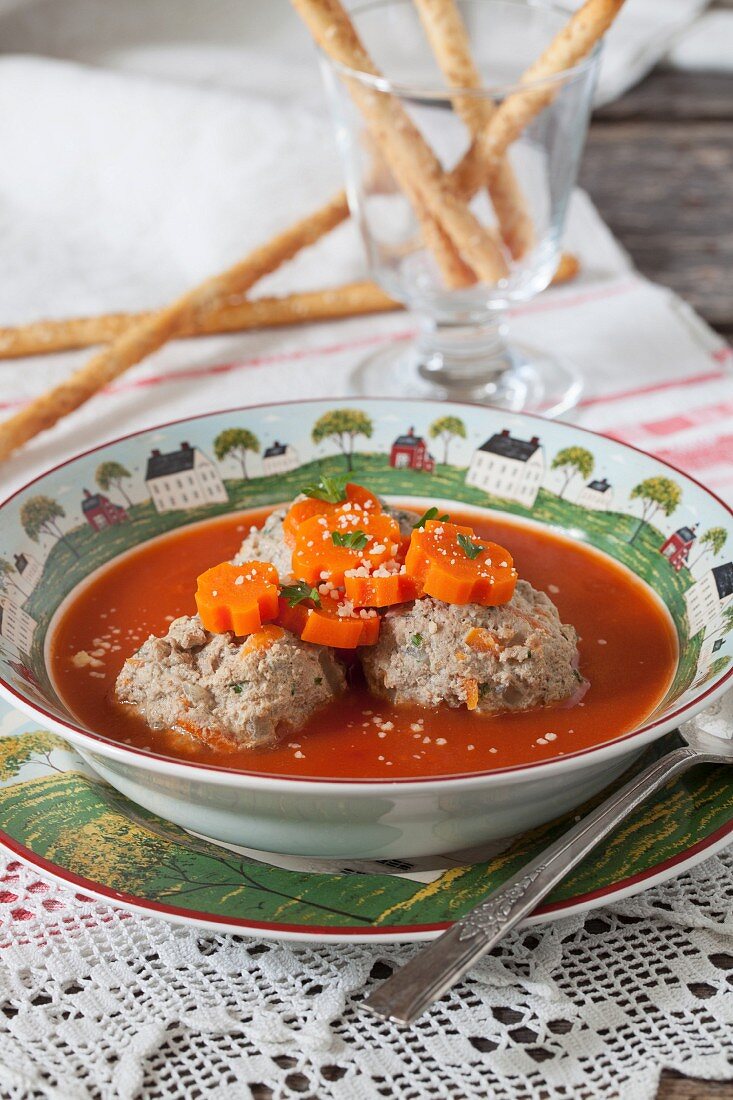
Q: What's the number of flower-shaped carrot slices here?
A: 6